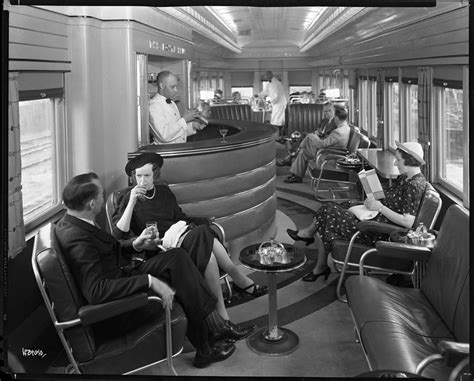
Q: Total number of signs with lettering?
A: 1